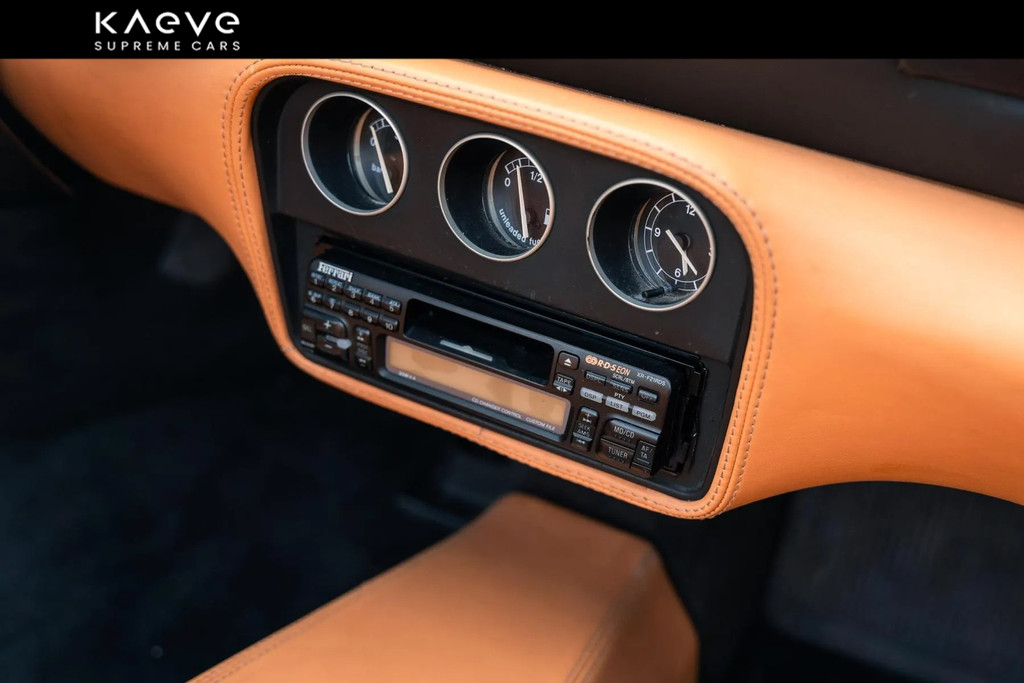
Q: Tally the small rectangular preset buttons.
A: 10